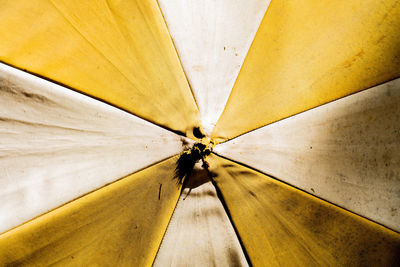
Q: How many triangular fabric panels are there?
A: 8